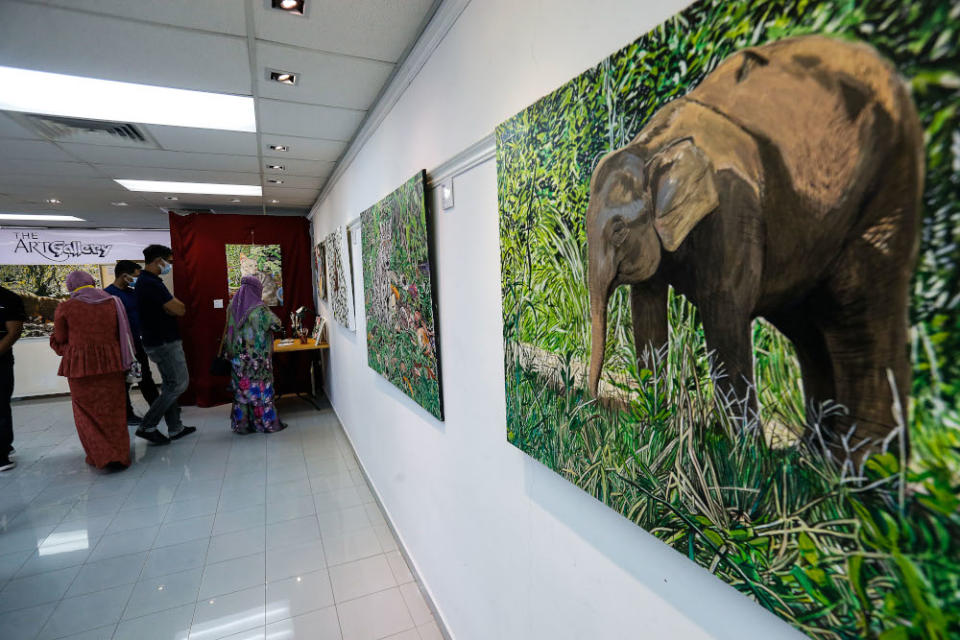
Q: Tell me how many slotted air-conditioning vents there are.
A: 1